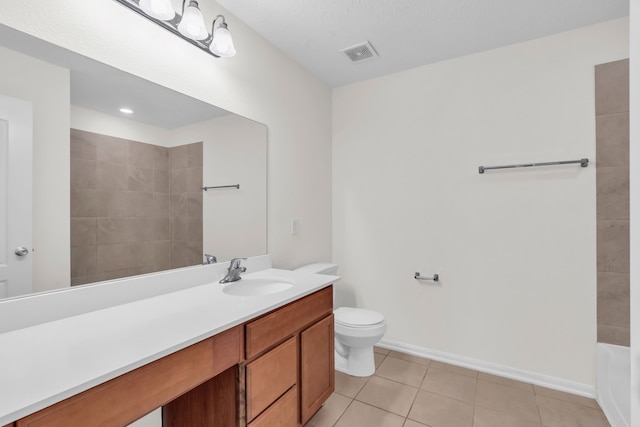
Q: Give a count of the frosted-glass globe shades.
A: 3